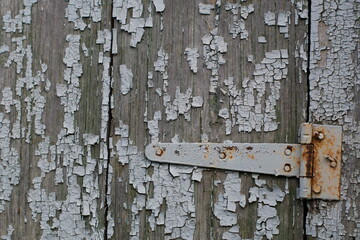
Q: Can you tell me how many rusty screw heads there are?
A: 7